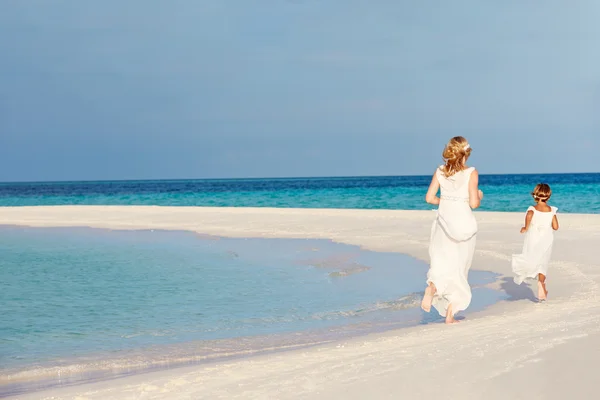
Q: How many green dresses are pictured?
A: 0